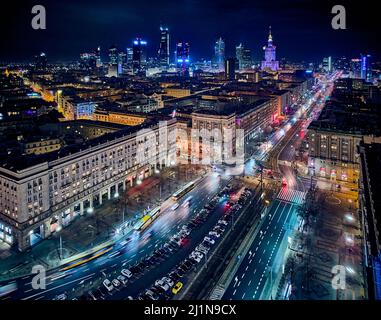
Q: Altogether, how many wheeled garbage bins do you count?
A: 0